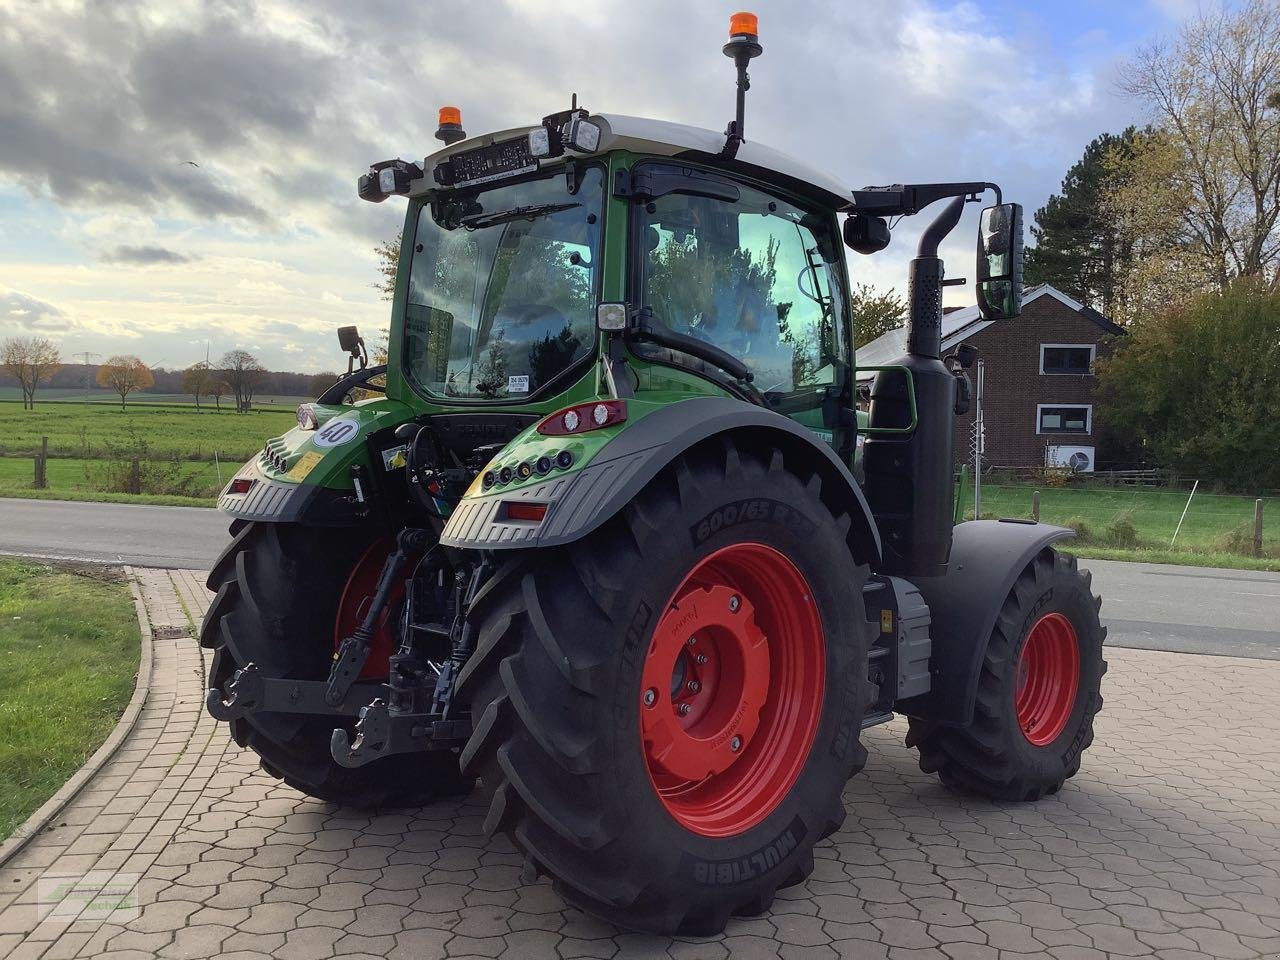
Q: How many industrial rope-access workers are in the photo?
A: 0